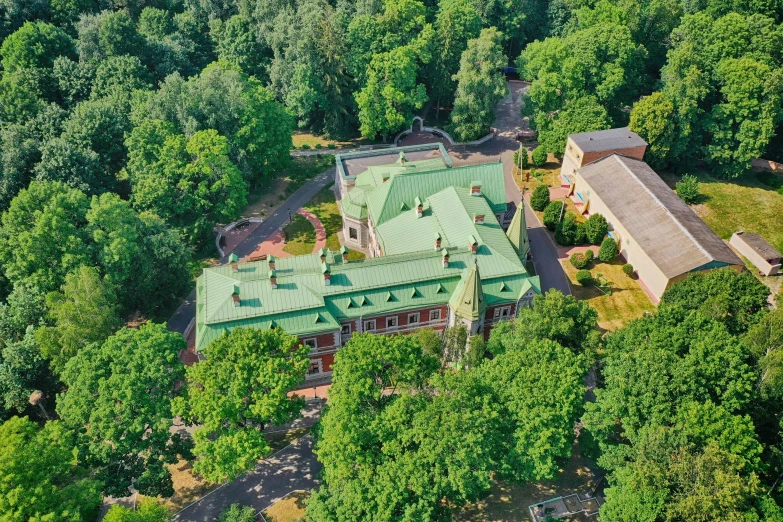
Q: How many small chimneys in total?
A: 15